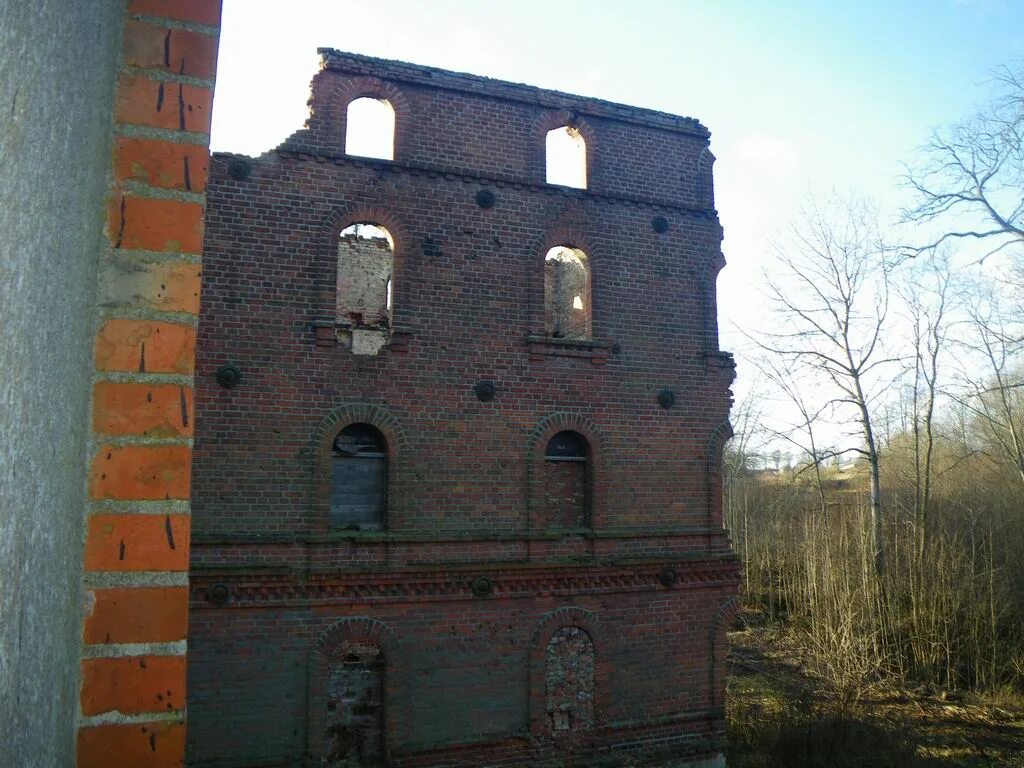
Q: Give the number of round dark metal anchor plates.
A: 9